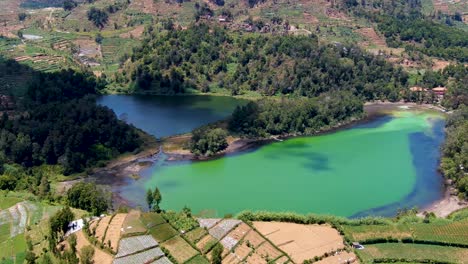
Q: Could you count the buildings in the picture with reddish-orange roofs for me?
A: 2